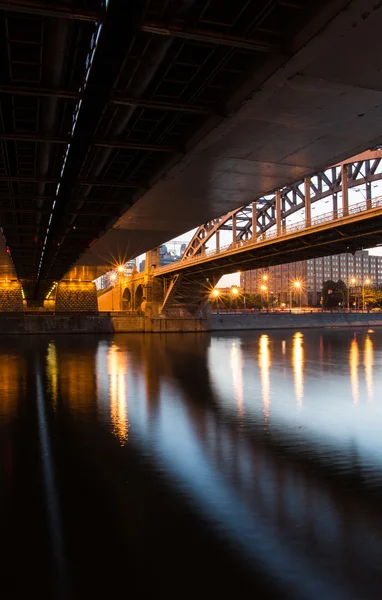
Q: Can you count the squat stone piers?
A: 2